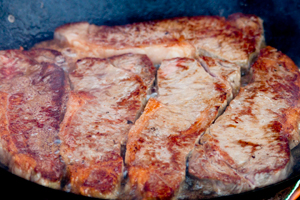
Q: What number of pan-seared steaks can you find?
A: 5